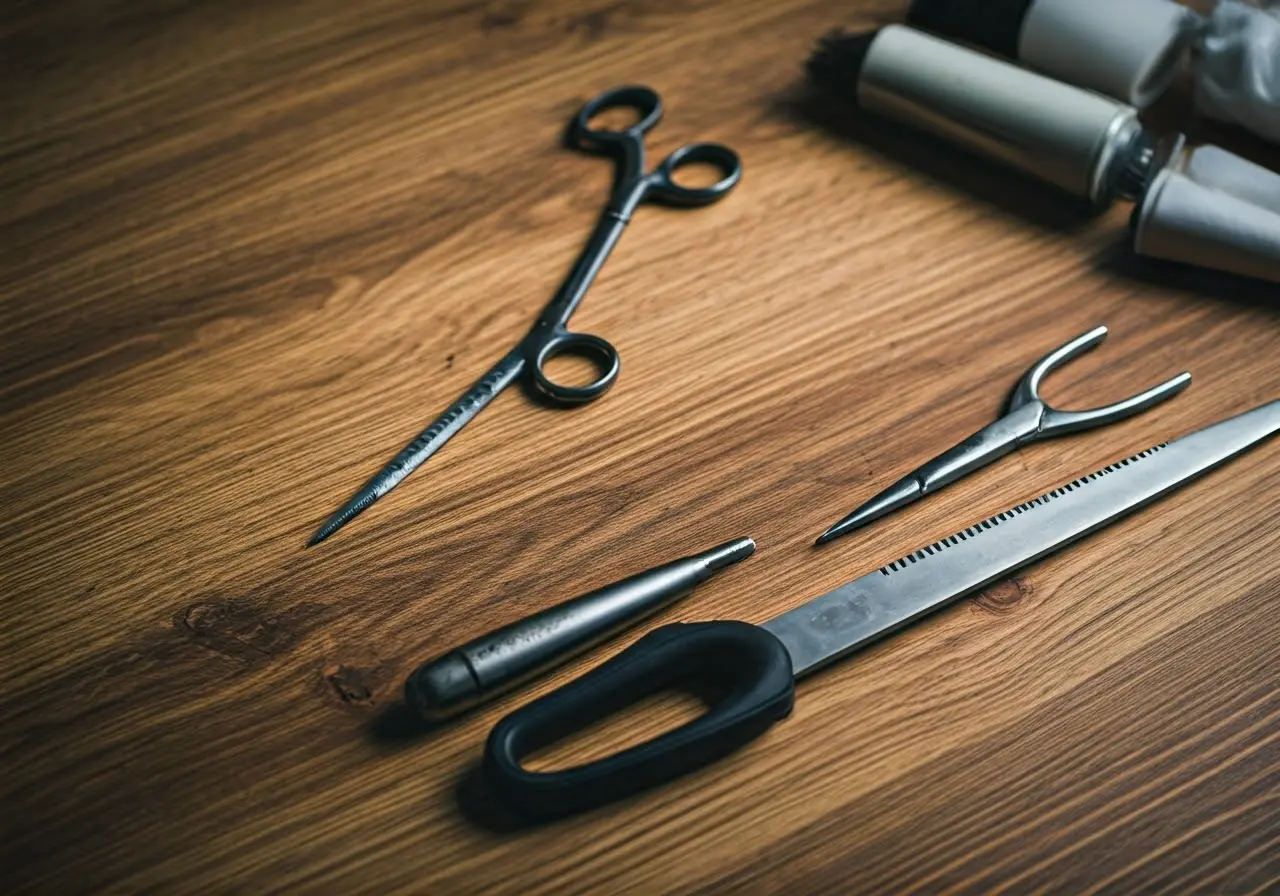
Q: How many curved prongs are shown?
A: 2